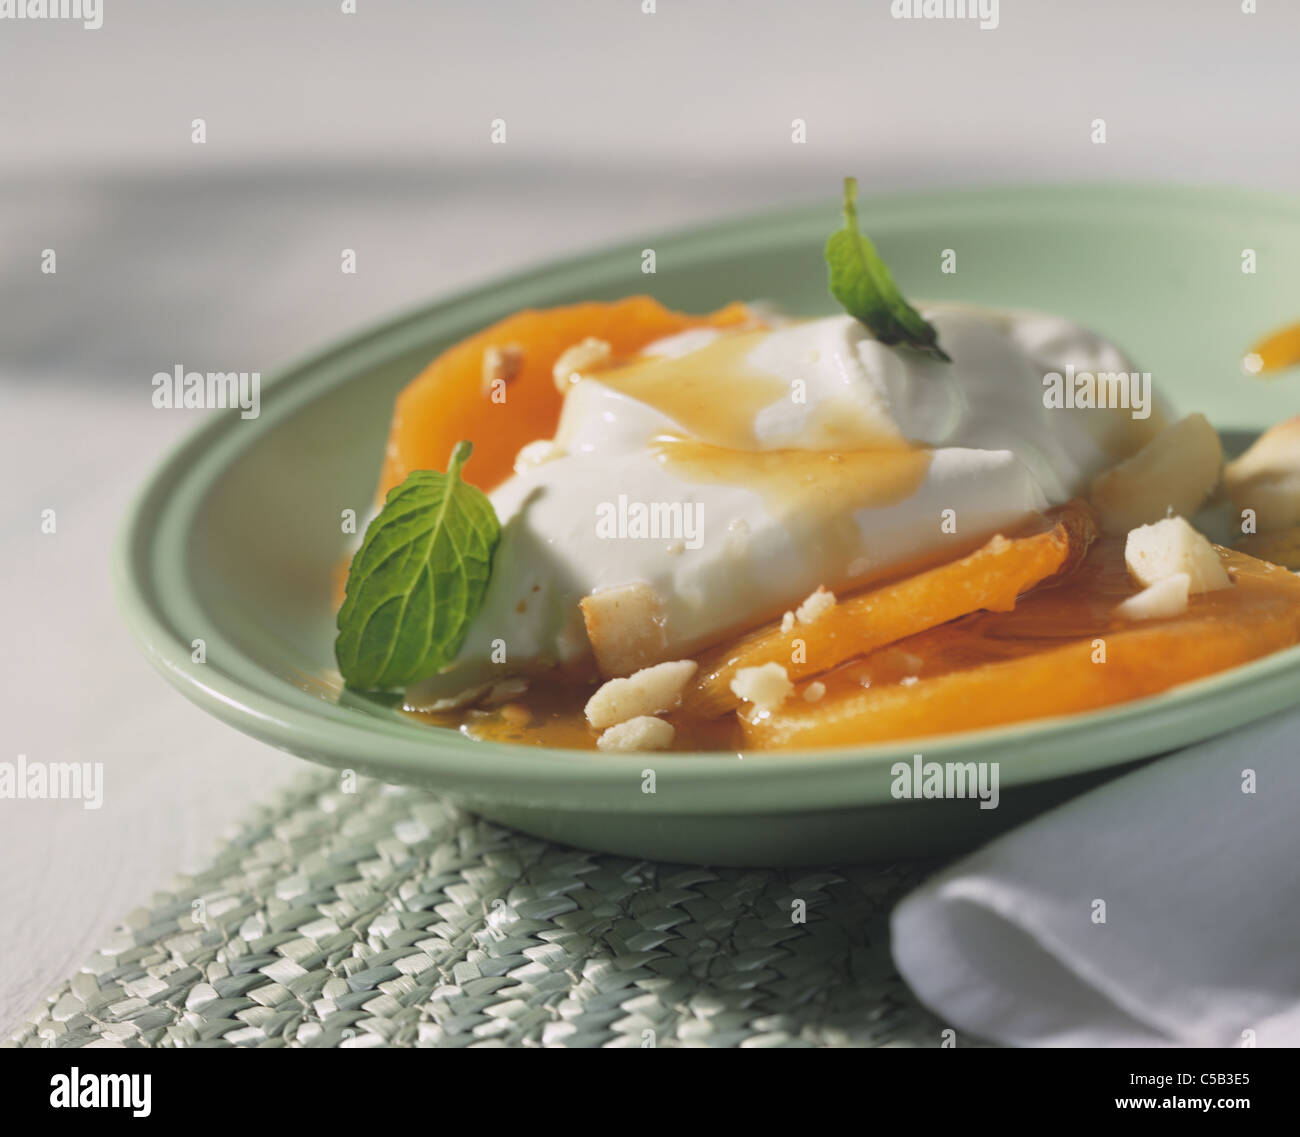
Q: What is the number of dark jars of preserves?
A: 0